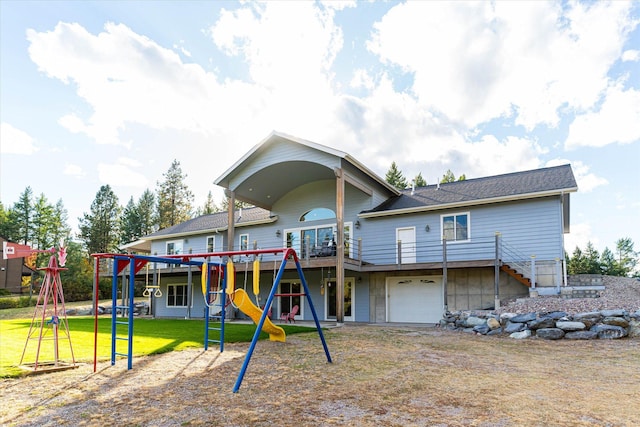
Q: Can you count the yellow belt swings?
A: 3